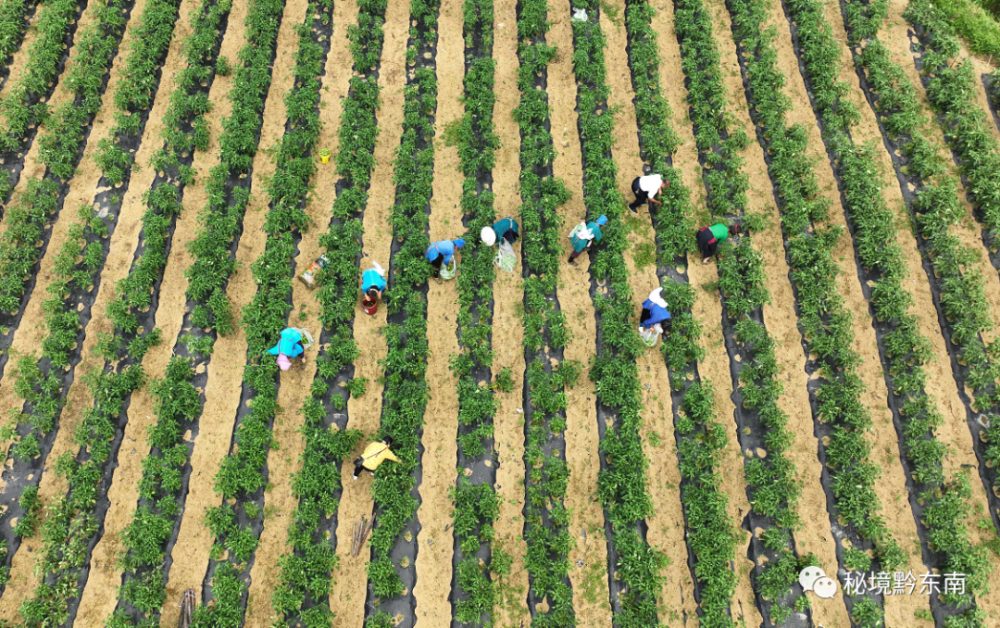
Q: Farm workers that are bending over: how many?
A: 9